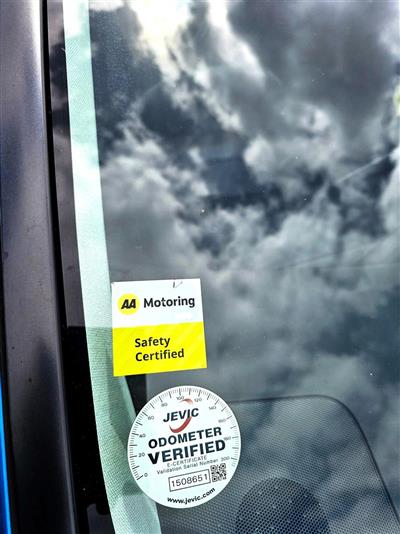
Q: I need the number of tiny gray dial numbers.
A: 11